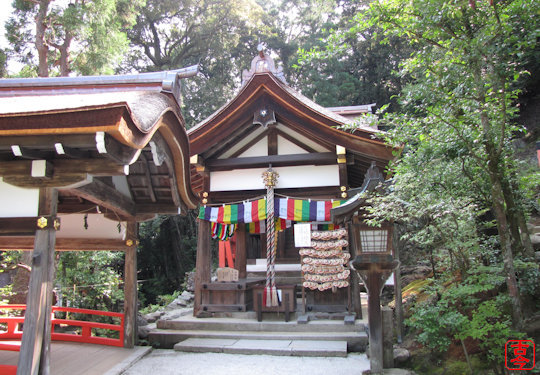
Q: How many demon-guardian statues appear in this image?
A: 0